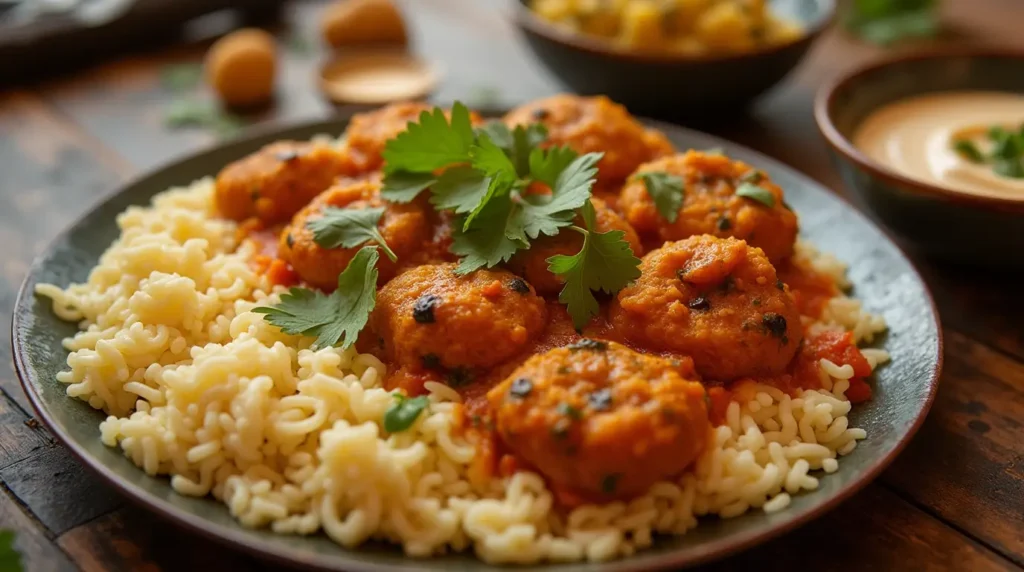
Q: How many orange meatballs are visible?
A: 9